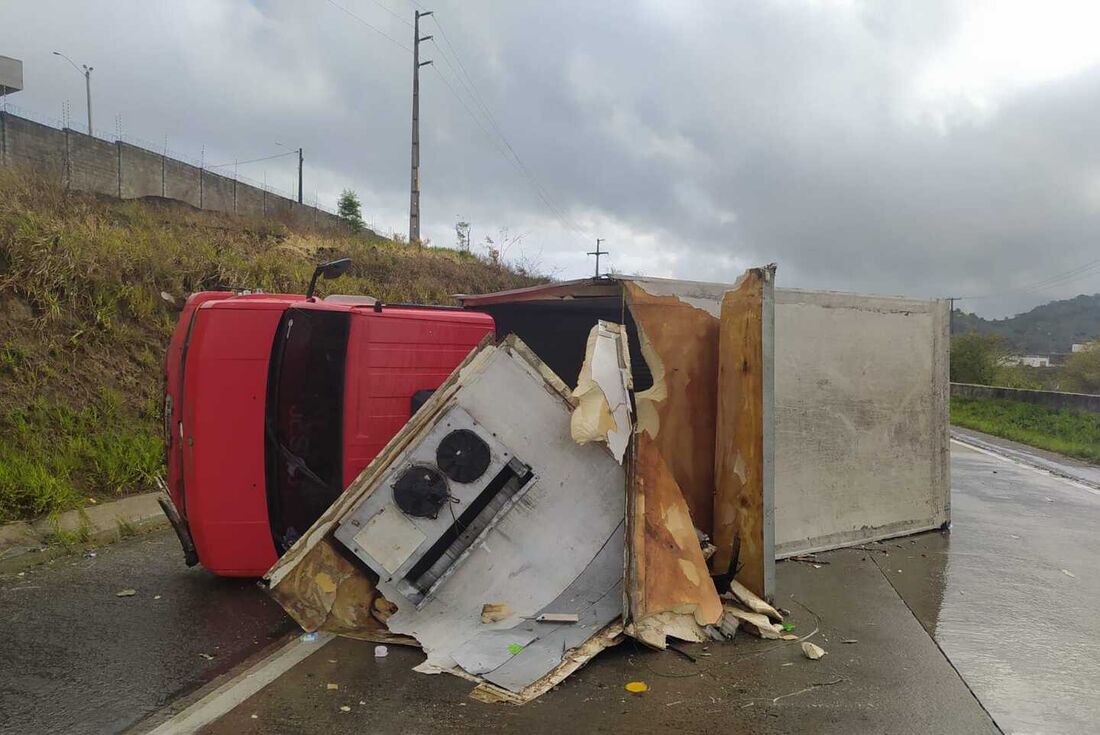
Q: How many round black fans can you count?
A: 2